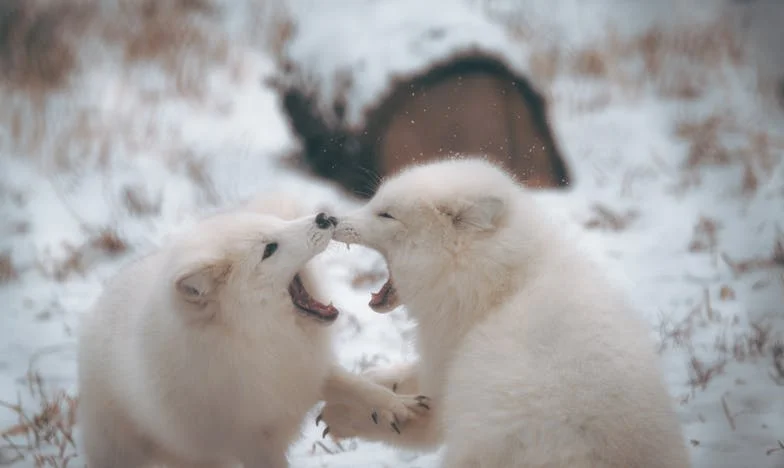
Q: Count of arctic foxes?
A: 2